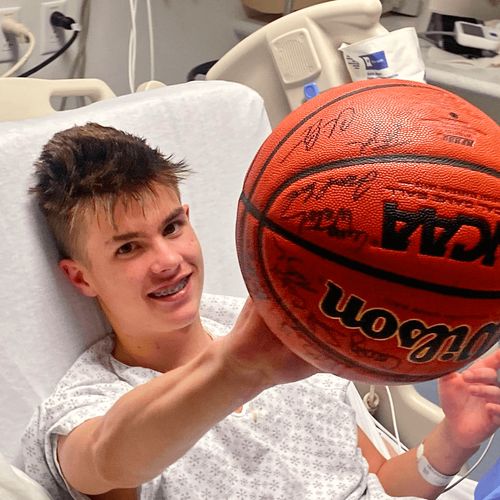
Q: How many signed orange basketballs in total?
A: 1